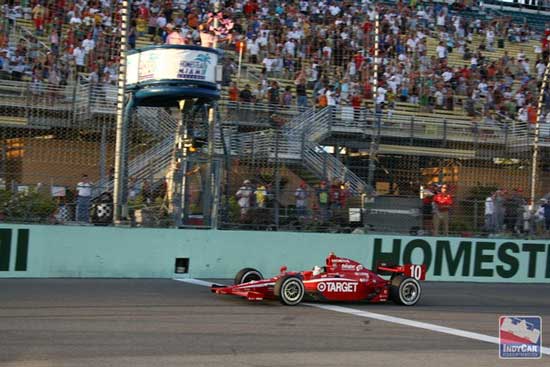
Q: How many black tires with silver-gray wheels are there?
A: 3